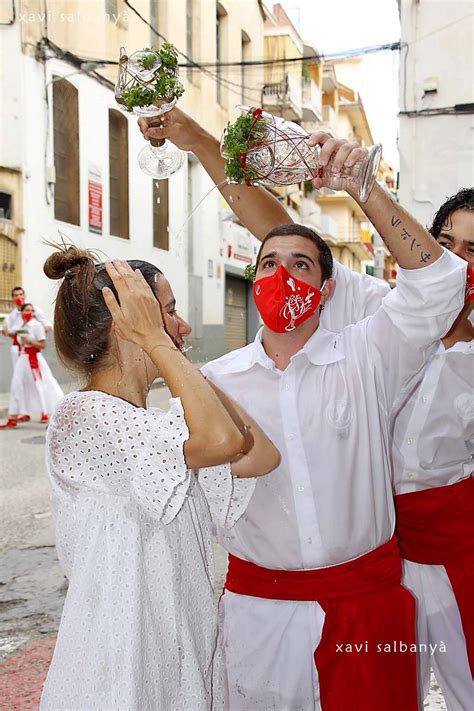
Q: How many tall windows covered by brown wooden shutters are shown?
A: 3